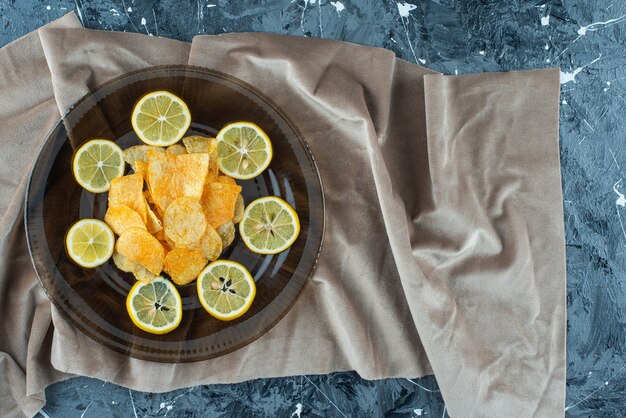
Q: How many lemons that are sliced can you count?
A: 7